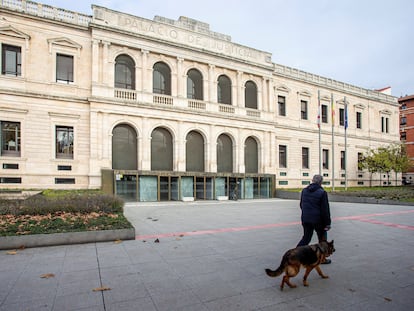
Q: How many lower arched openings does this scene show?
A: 5